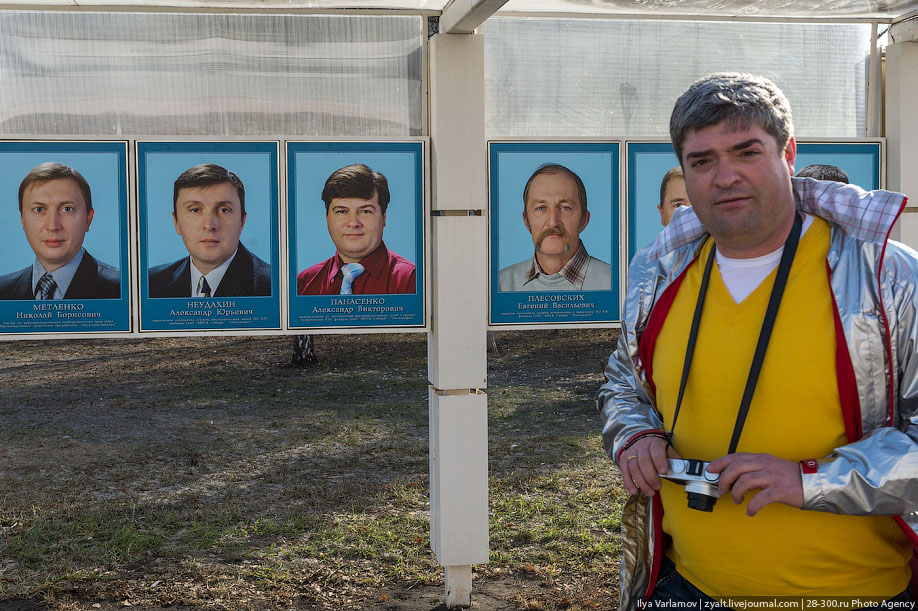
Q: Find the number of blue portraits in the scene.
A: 6